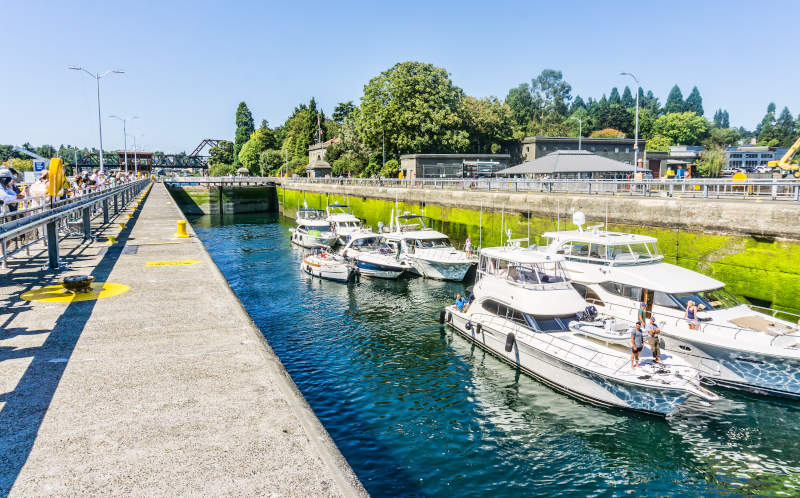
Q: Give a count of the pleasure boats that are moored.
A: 7